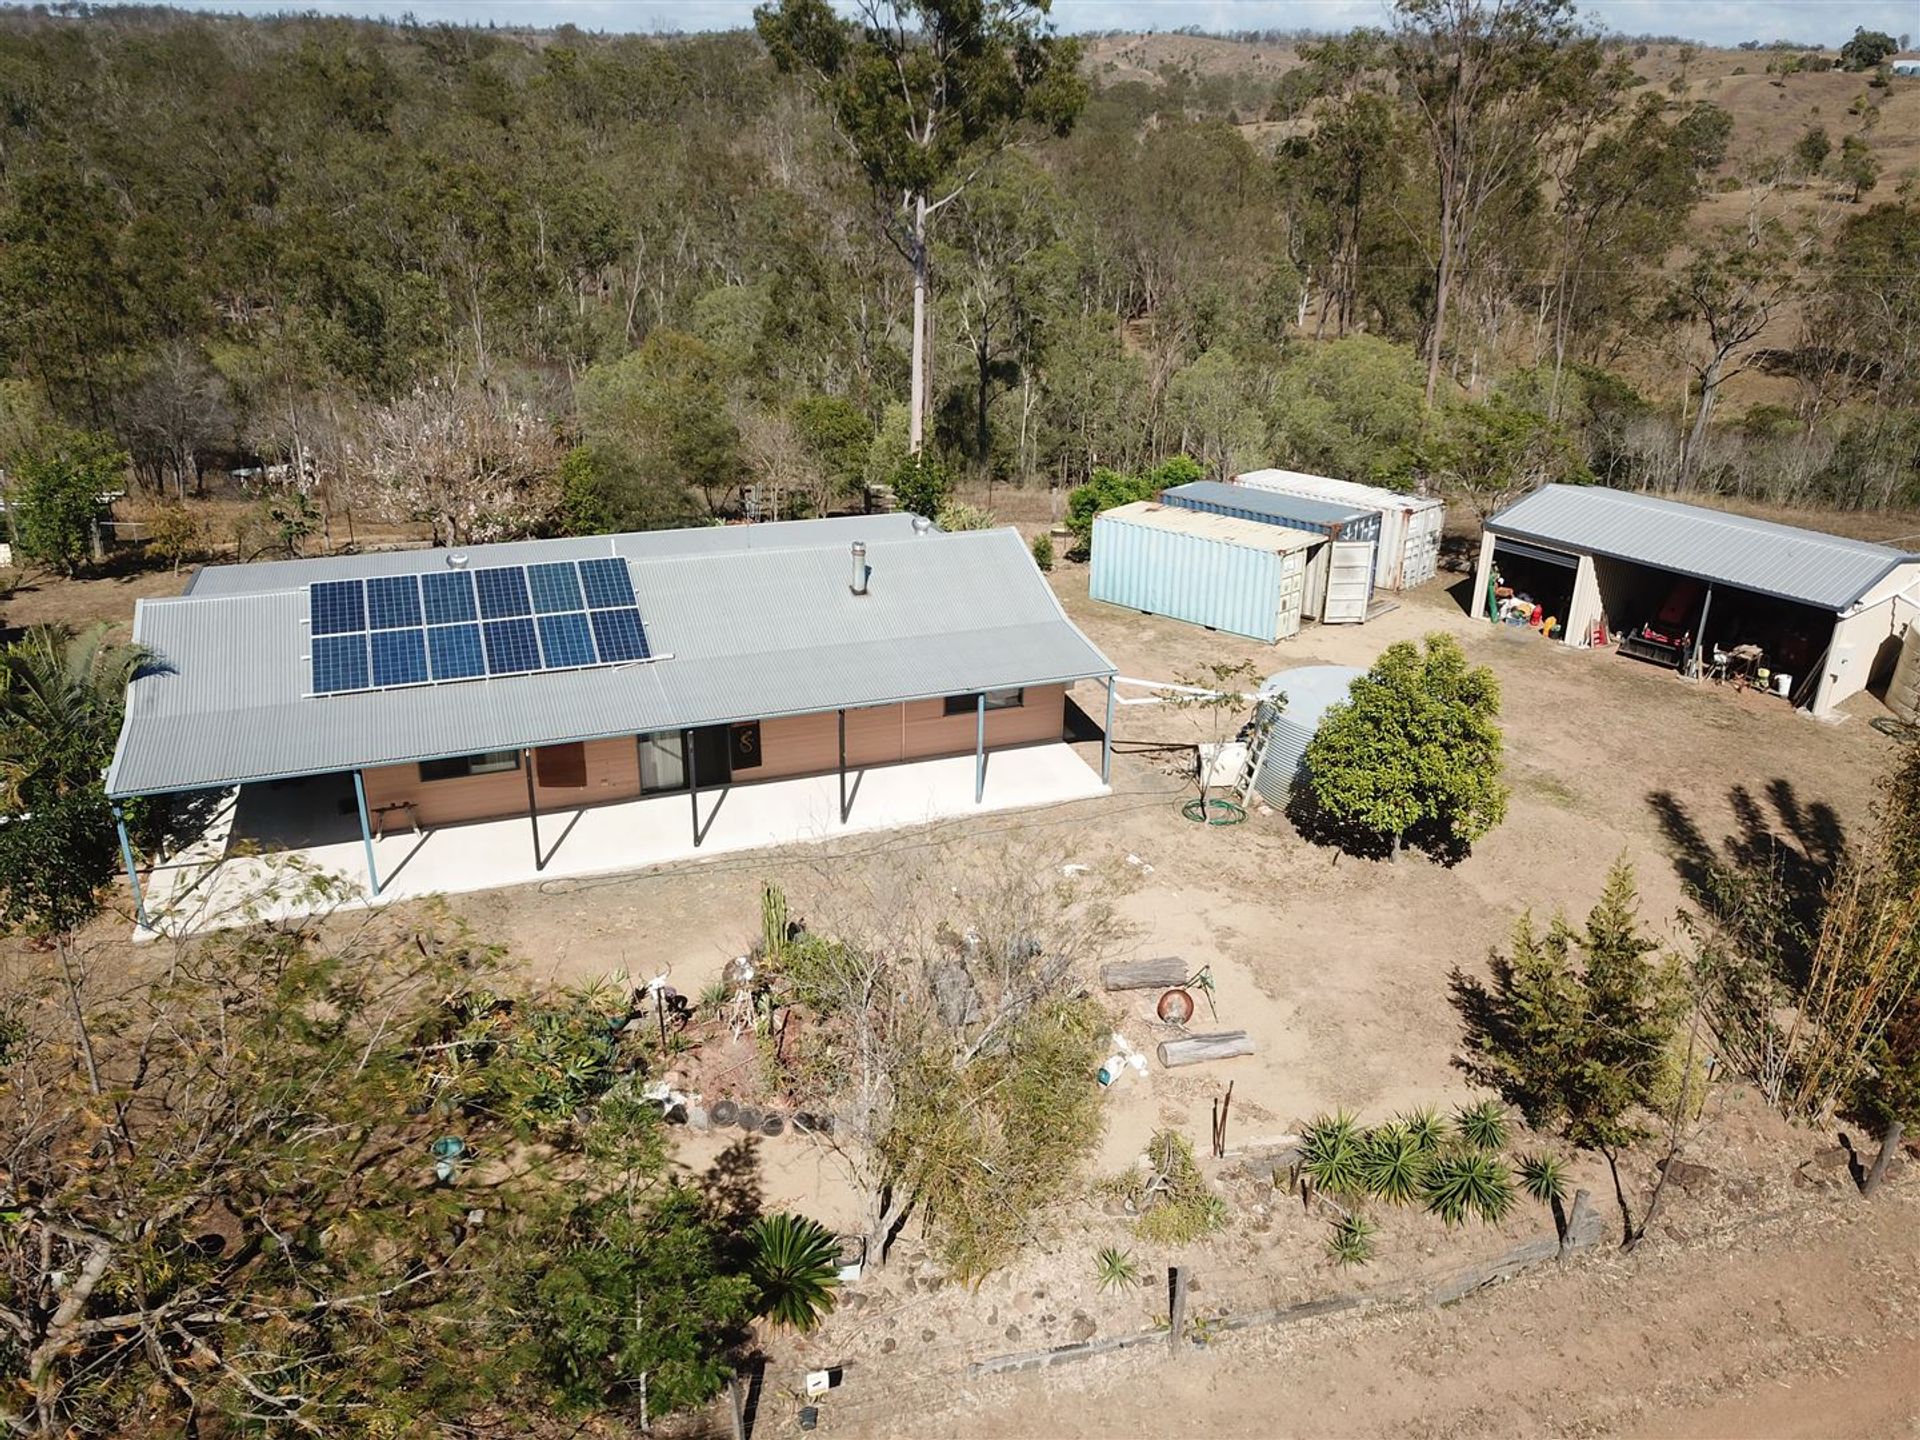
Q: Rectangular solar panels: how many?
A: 12